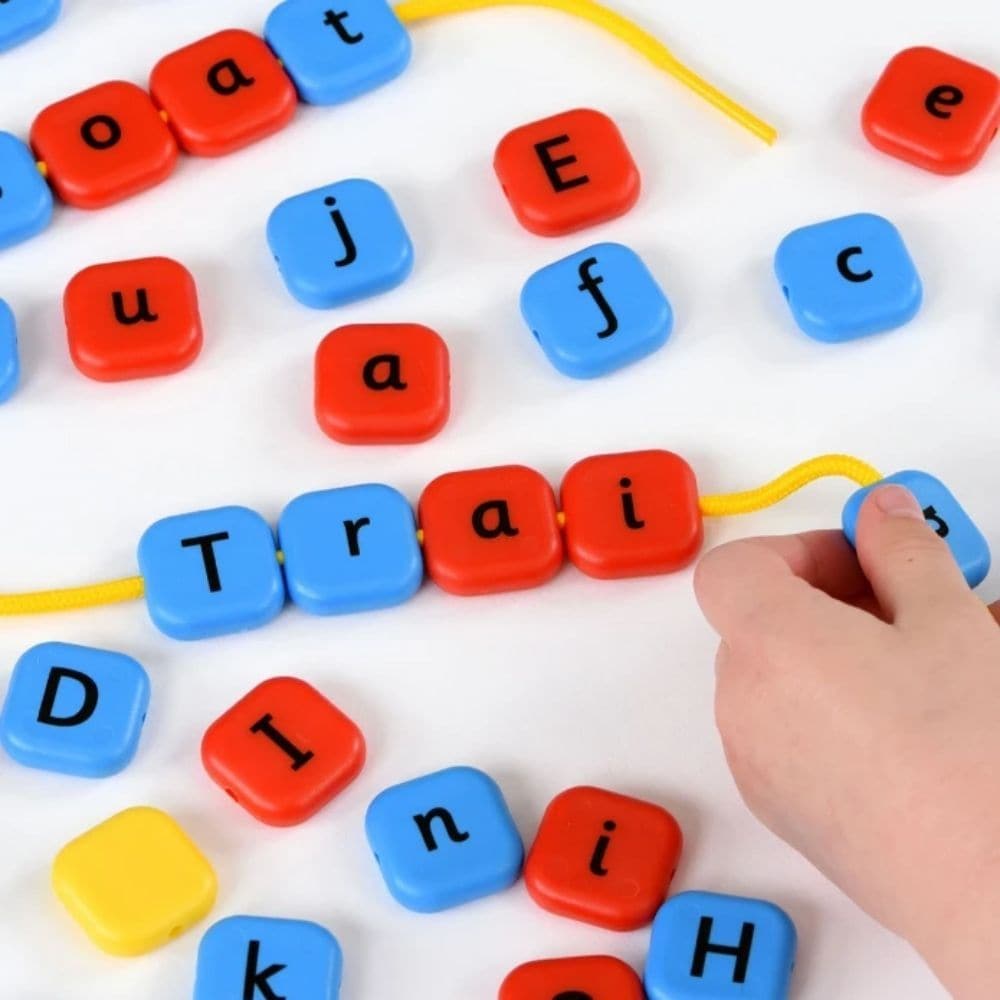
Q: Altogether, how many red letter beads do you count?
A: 11